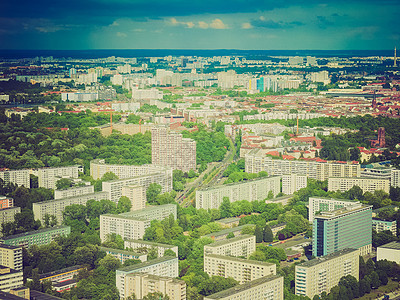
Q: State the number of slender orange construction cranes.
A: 3